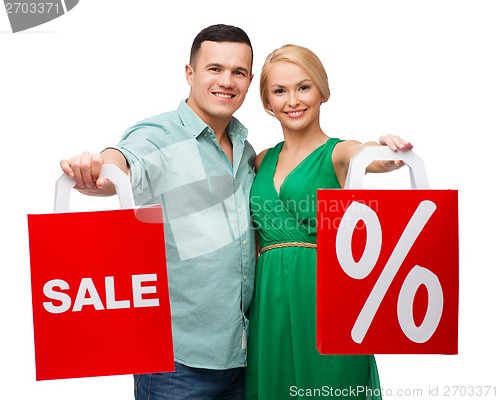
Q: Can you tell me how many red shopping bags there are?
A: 2